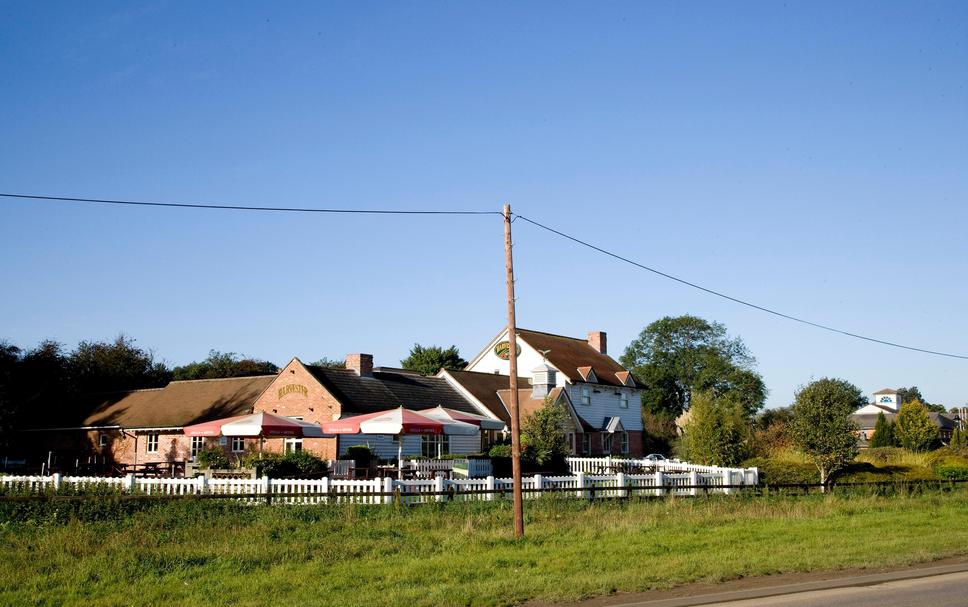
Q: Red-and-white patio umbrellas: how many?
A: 3